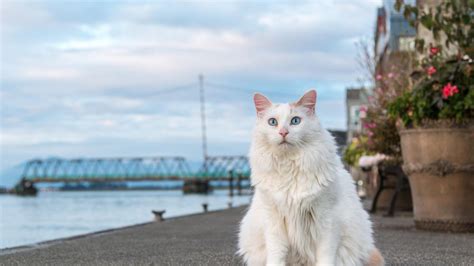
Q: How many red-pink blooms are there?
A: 3